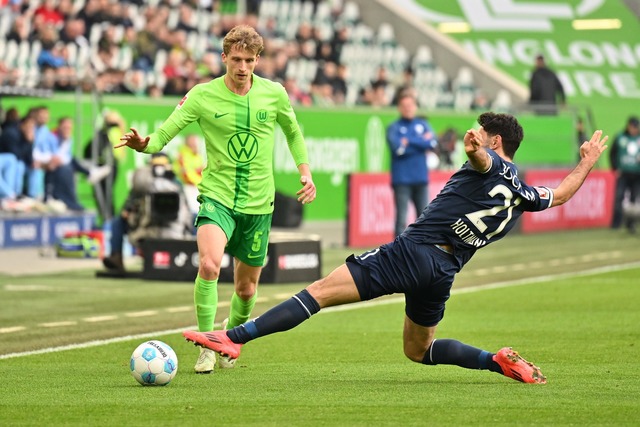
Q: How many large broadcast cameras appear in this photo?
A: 1